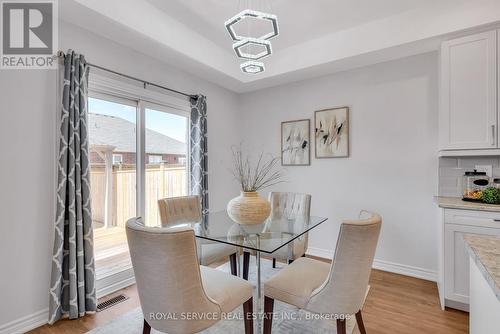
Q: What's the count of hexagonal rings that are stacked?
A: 3